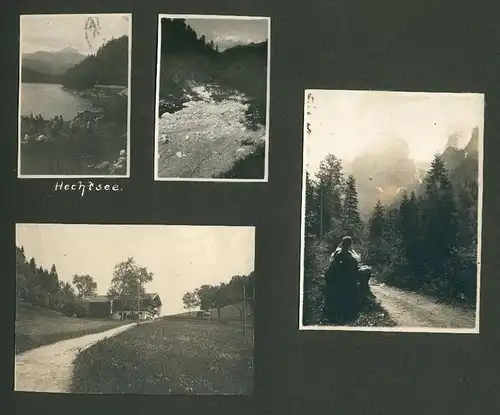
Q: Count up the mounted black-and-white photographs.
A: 4